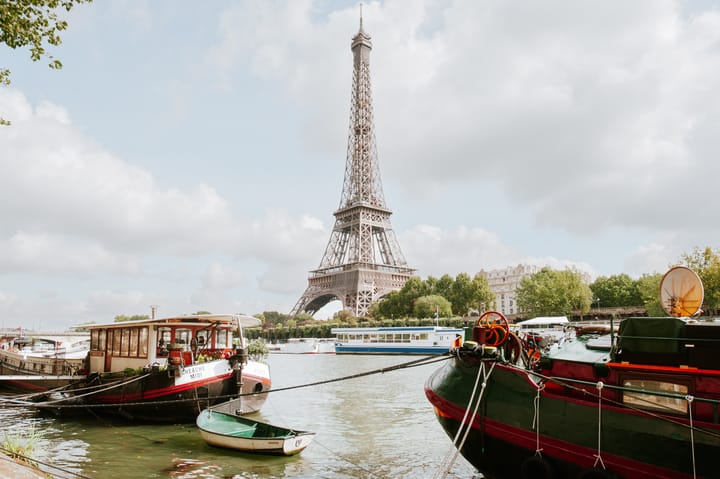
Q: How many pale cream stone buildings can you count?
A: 1